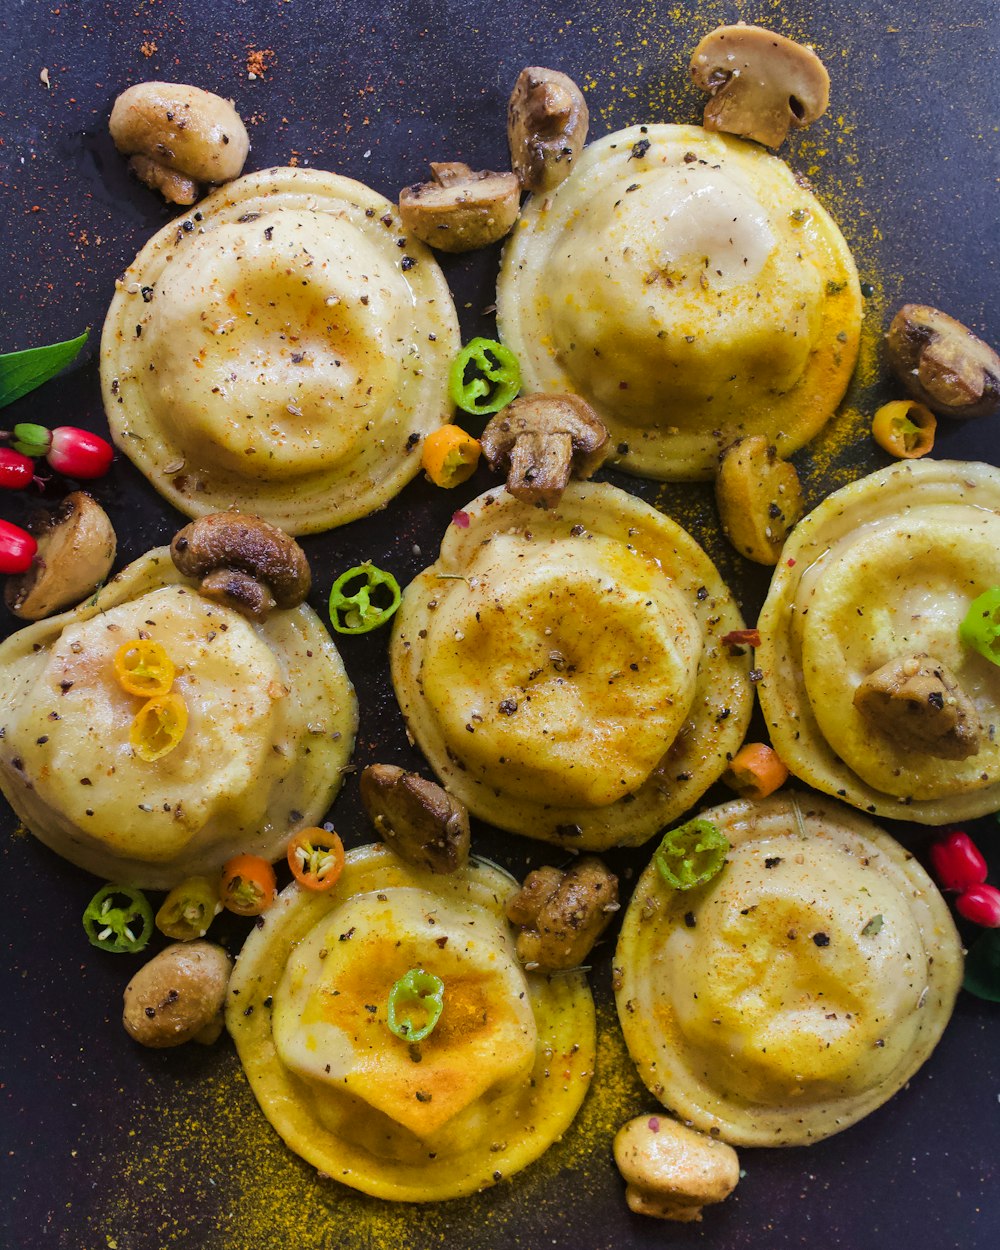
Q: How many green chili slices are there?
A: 6